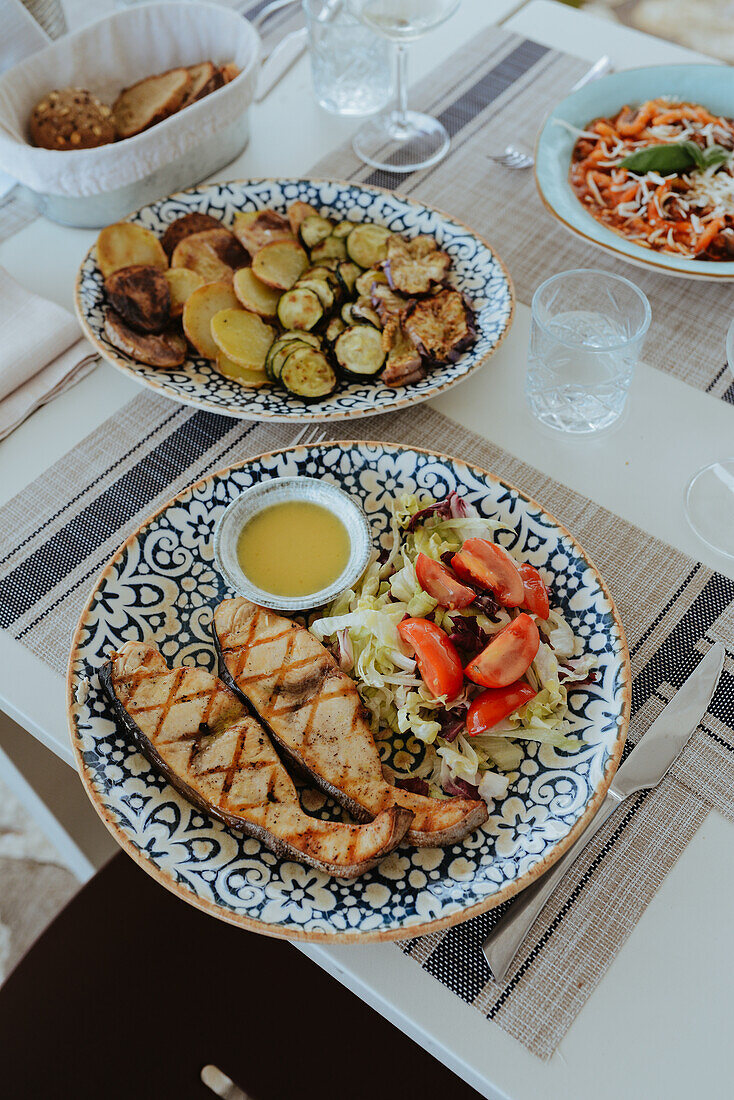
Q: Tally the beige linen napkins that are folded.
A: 1